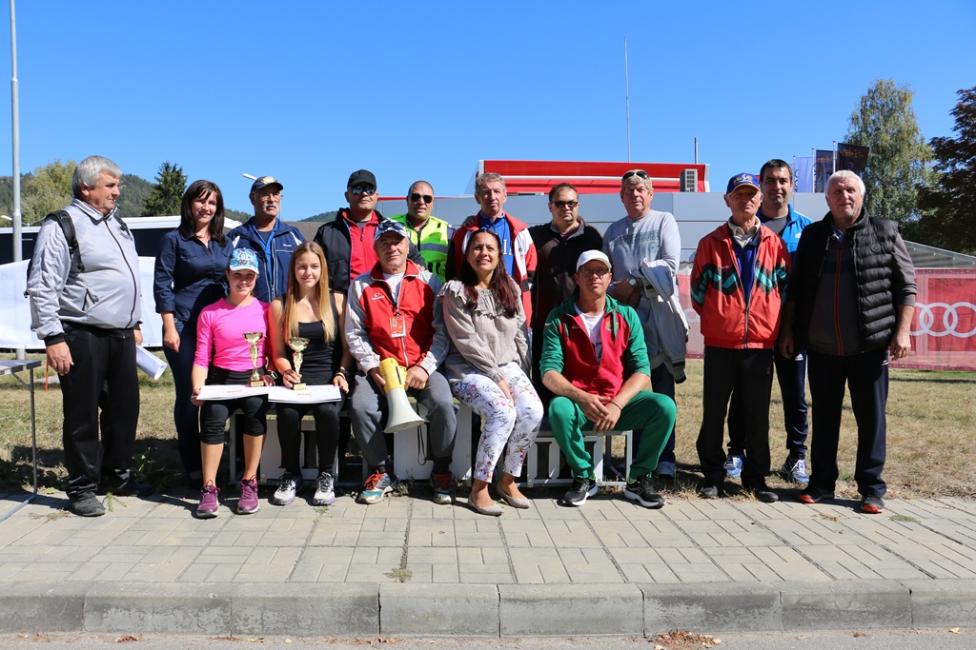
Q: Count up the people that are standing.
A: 11